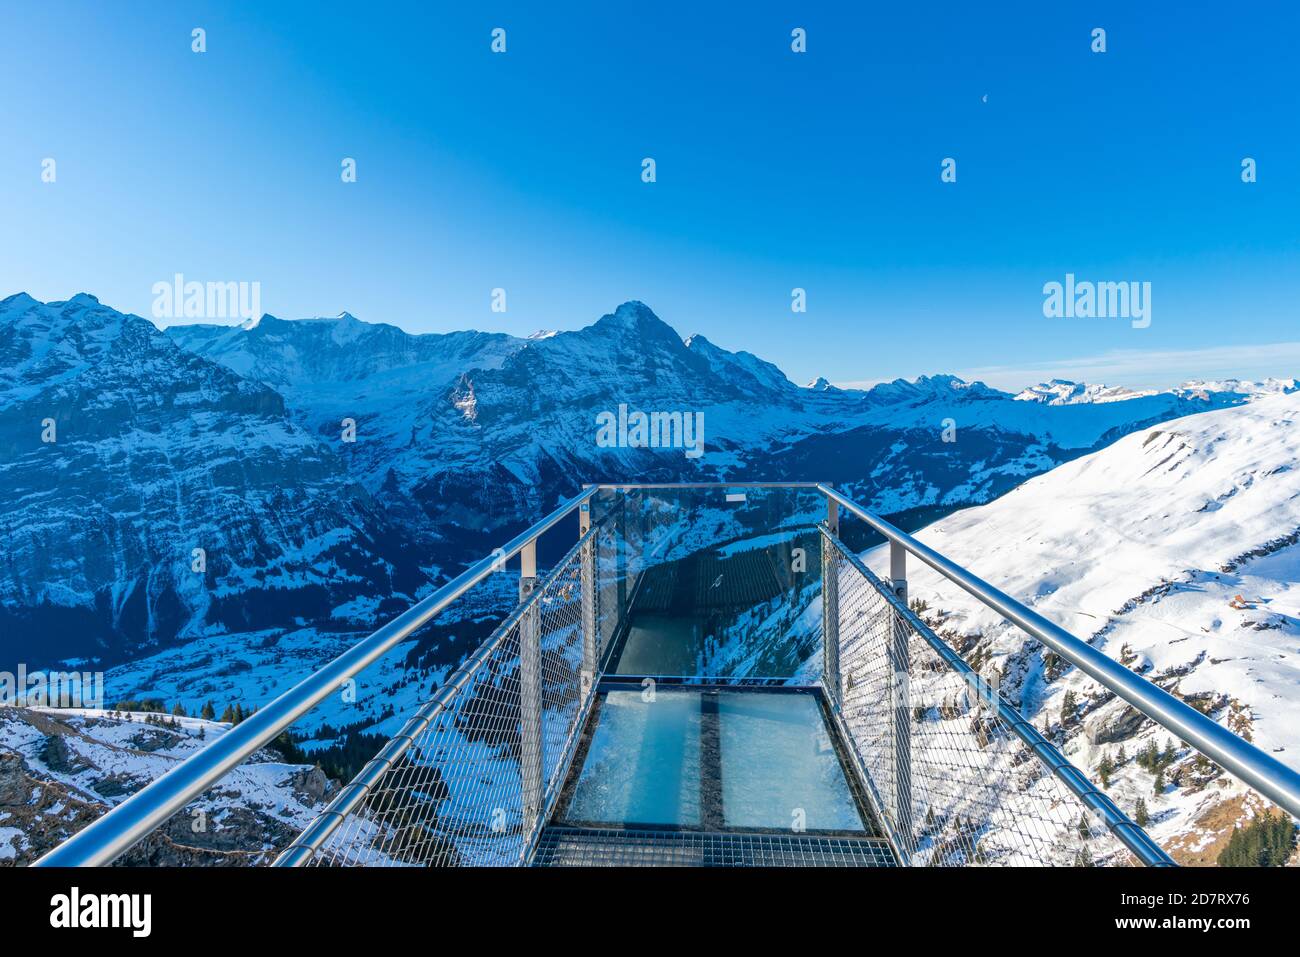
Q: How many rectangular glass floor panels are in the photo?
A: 2